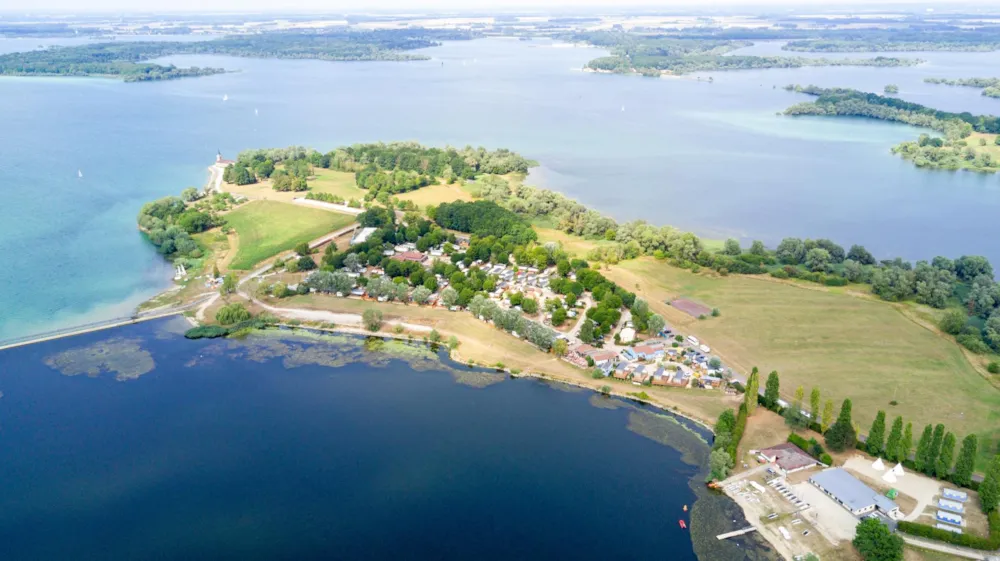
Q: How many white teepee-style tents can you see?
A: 3